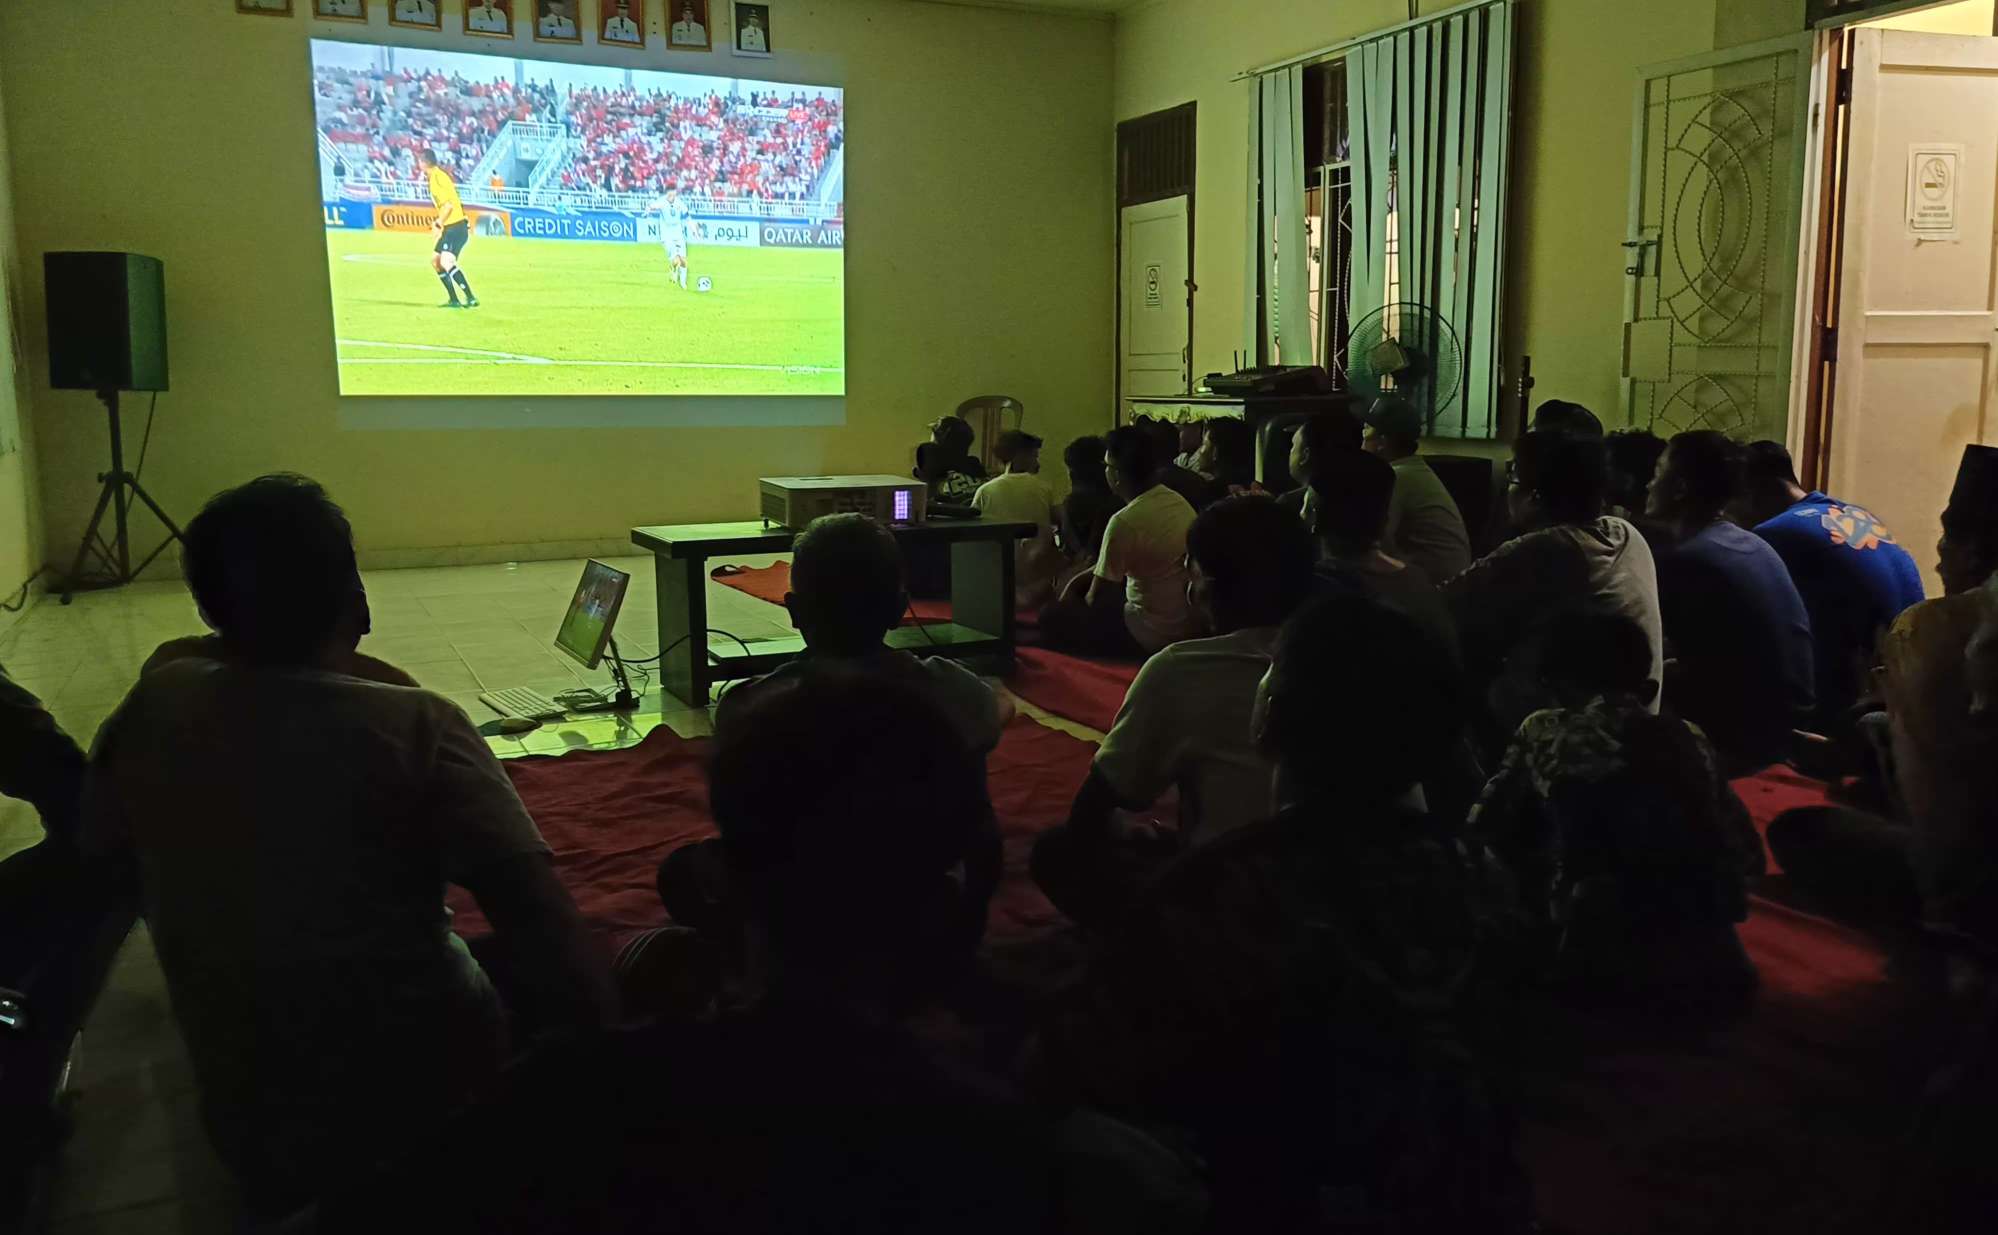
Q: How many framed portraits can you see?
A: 8